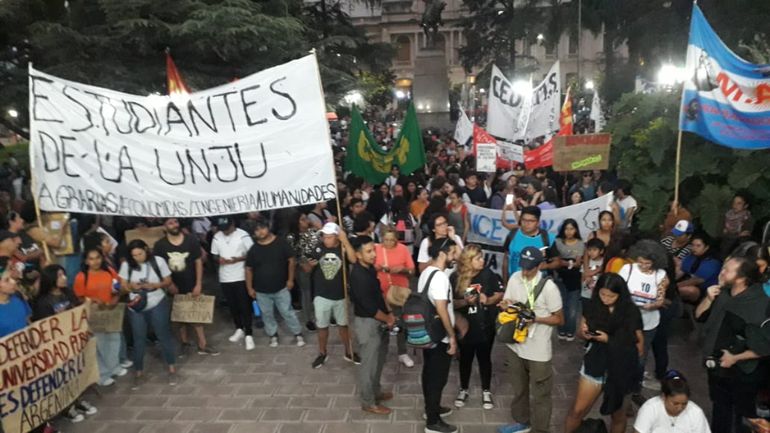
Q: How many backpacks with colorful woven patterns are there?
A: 1